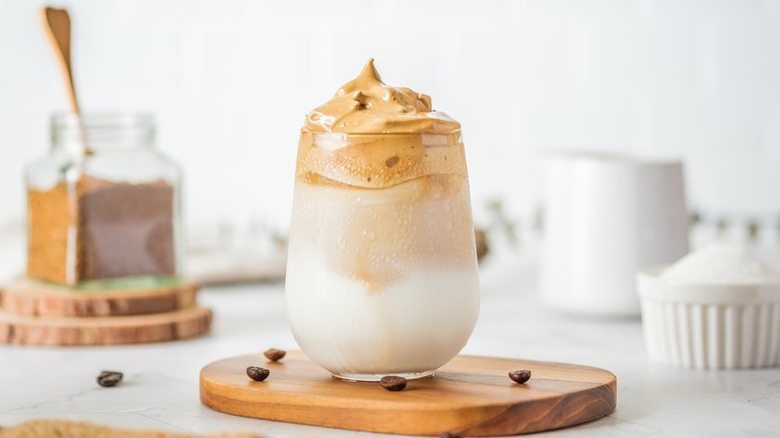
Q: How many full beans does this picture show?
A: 5